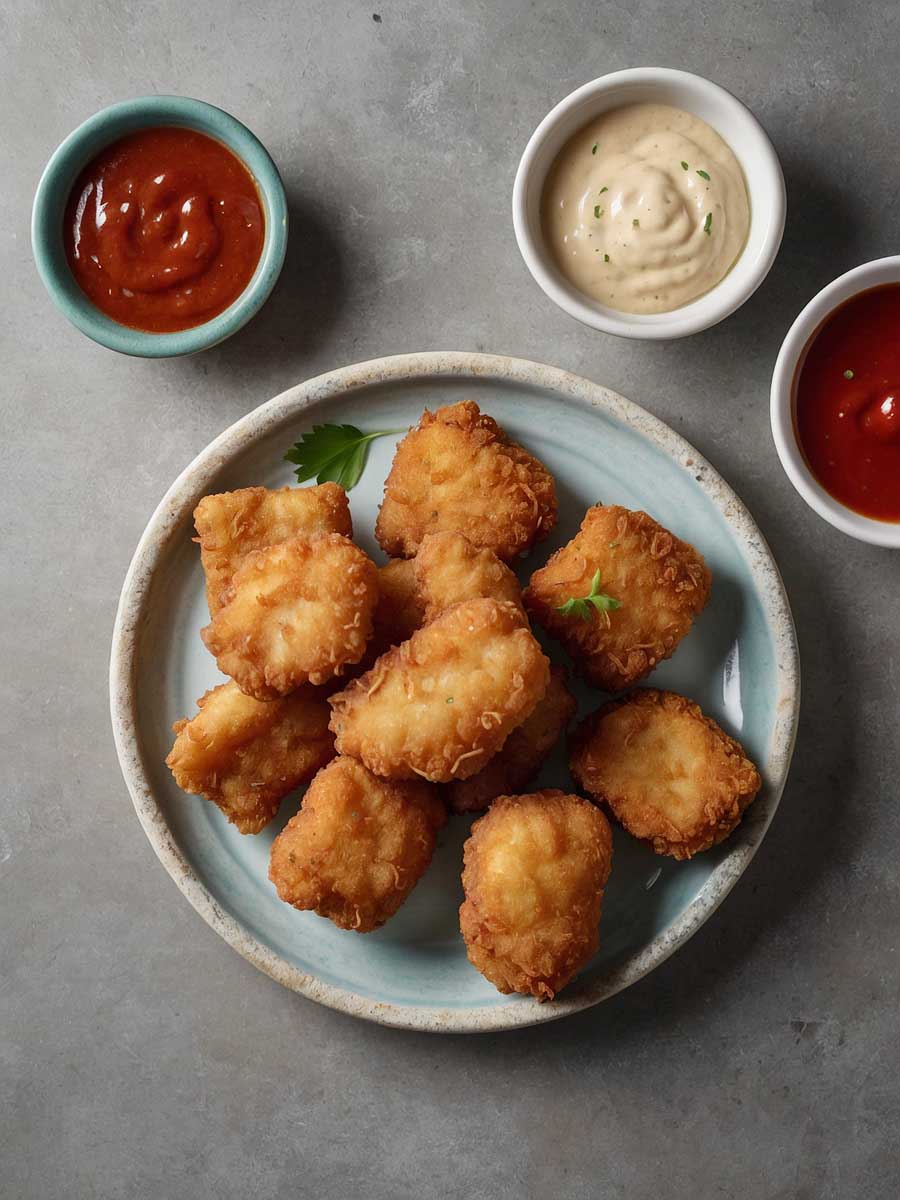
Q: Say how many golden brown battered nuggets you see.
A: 11